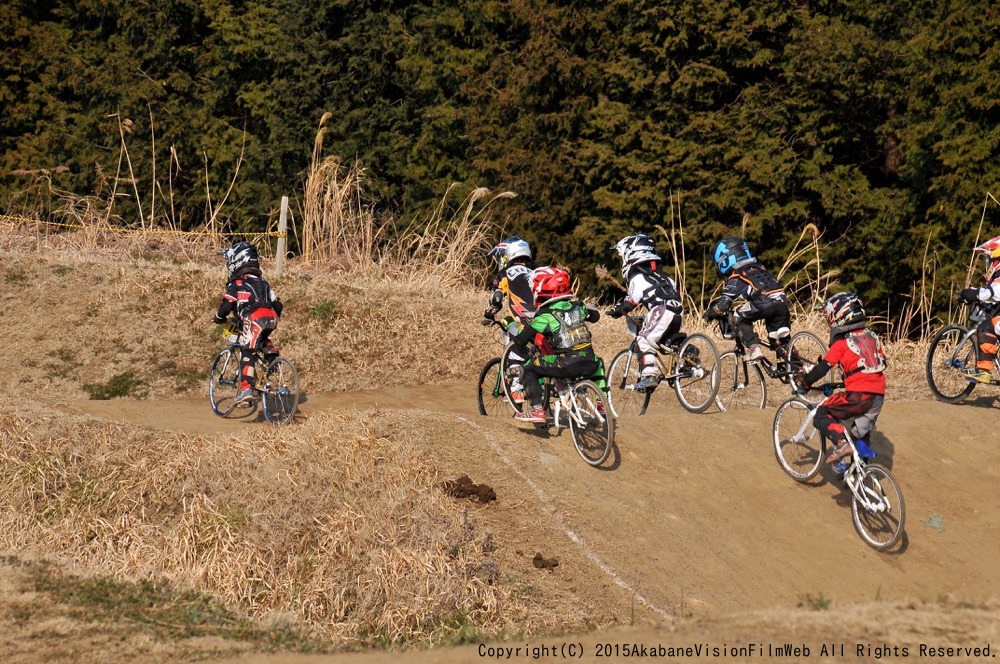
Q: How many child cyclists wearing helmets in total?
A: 7